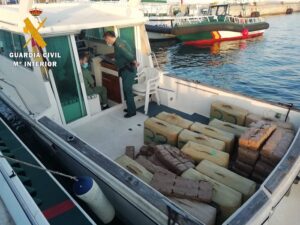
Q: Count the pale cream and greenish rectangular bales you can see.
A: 11